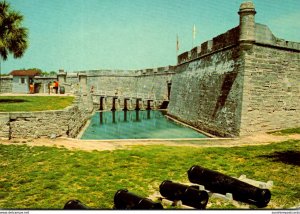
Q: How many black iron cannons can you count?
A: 4